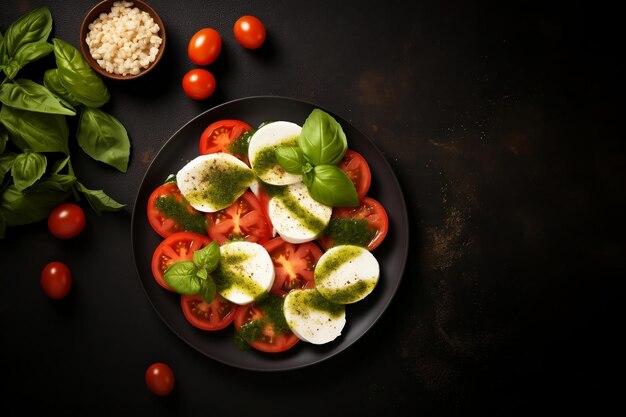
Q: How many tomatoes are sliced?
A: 9